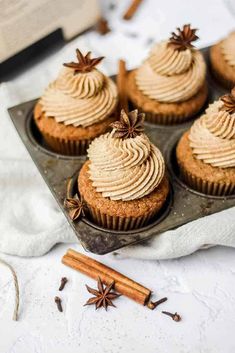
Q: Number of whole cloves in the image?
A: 4